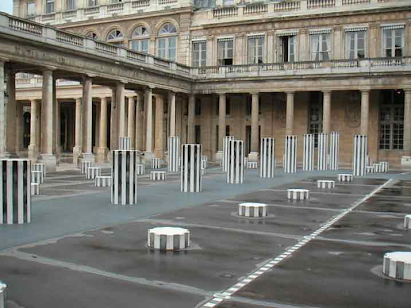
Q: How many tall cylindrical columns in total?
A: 13